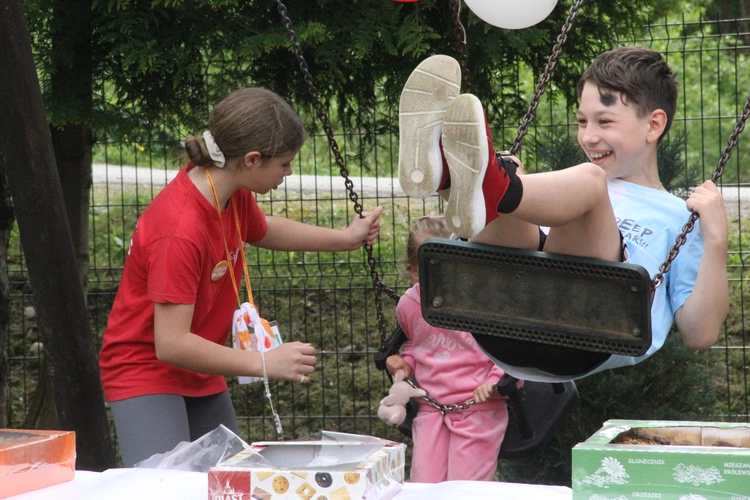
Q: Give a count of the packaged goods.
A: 3